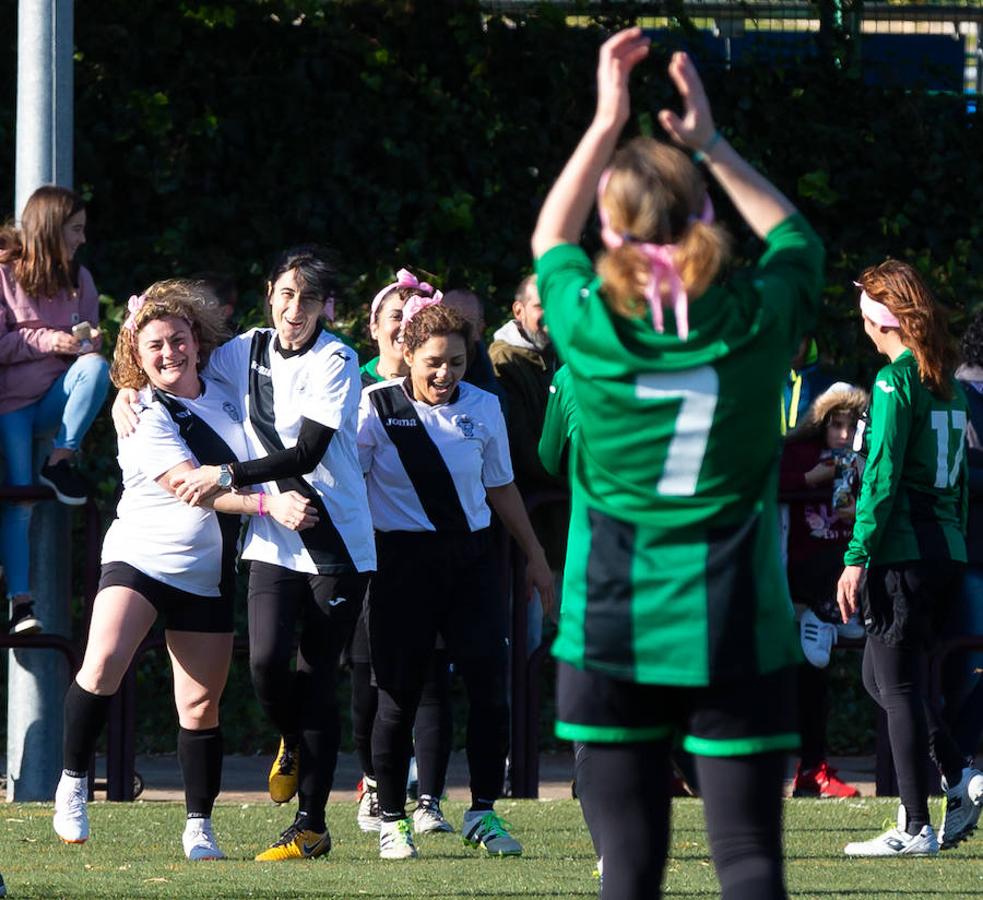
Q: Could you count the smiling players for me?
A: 4